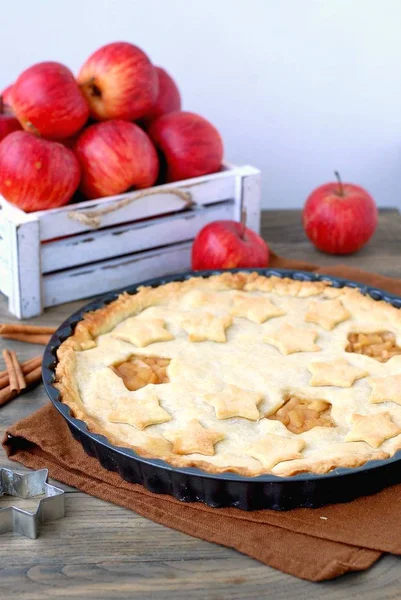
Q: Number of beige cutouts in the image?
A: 12